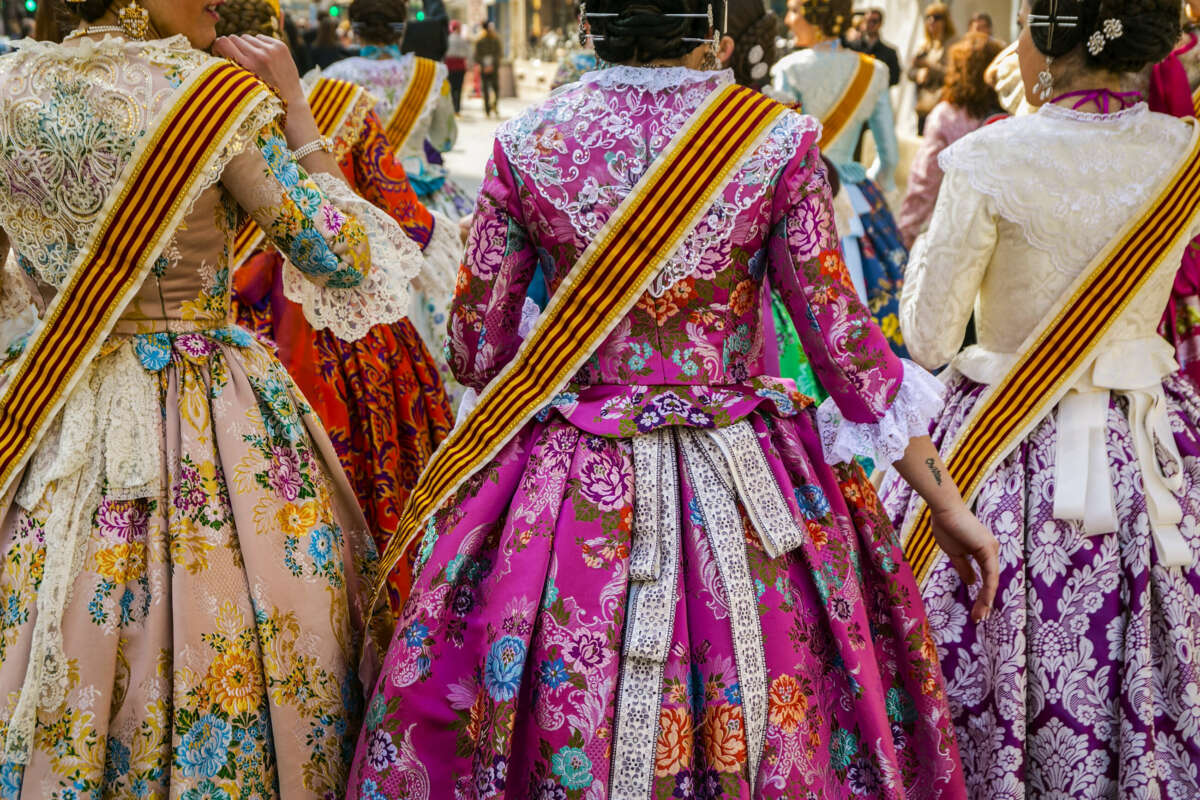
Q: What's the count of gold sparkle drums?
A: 0